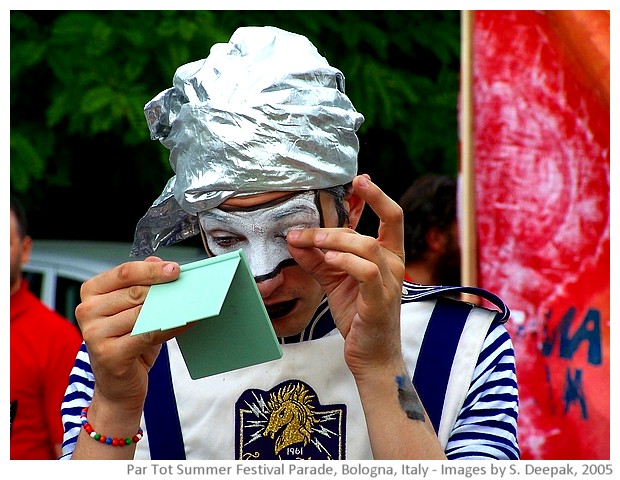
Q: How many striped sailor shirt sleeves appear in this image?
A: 2